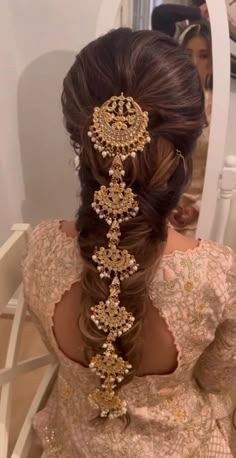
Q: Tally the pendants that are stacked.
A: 6